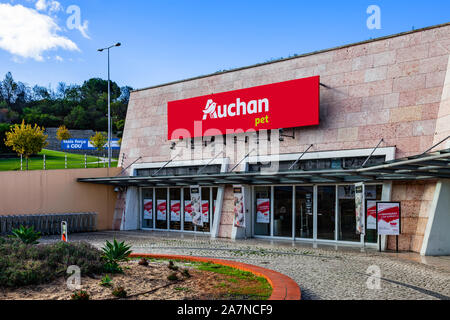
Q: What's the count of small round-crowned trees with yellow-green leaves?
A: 3